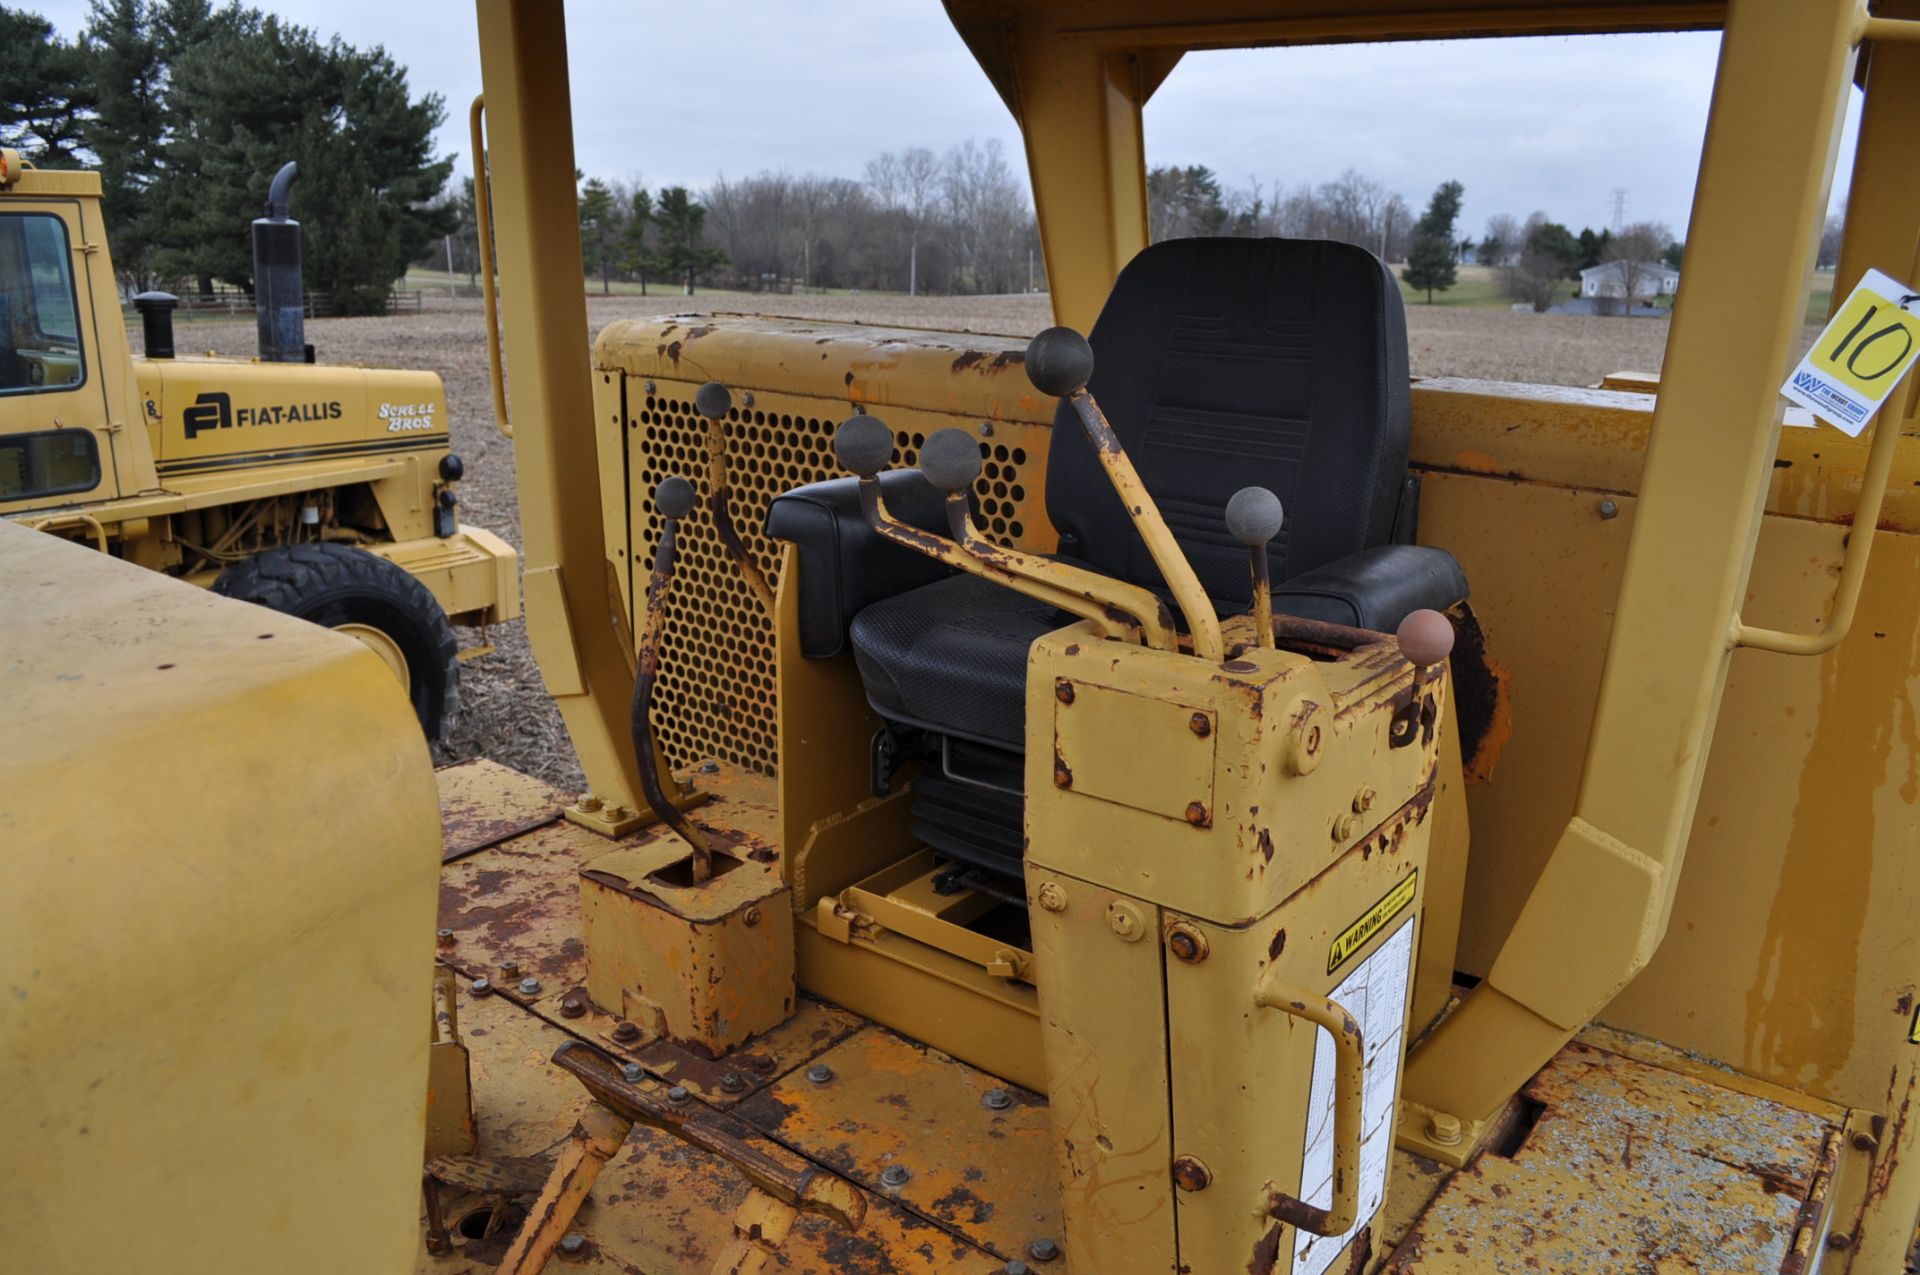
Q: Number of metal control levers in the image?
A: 7